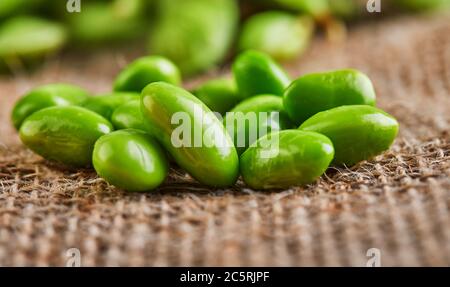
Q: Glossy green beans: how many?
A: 13